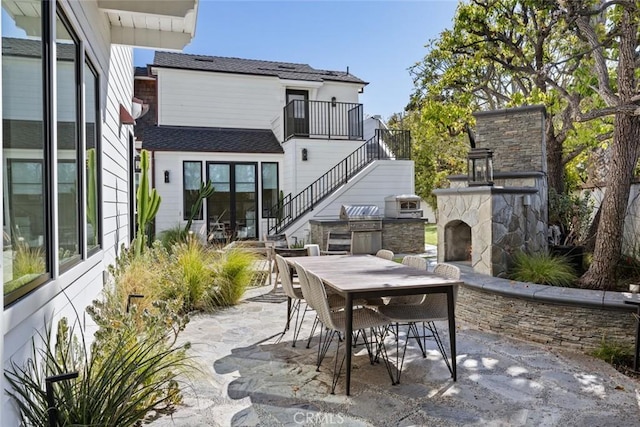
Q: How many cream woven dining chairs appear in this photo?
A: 6